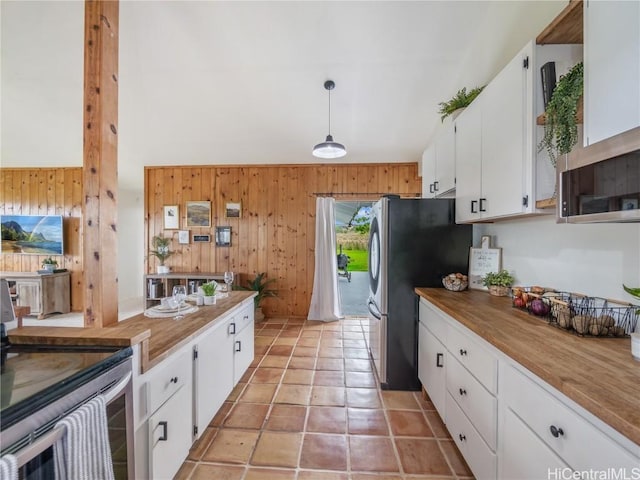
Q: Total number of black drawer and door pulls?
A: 14